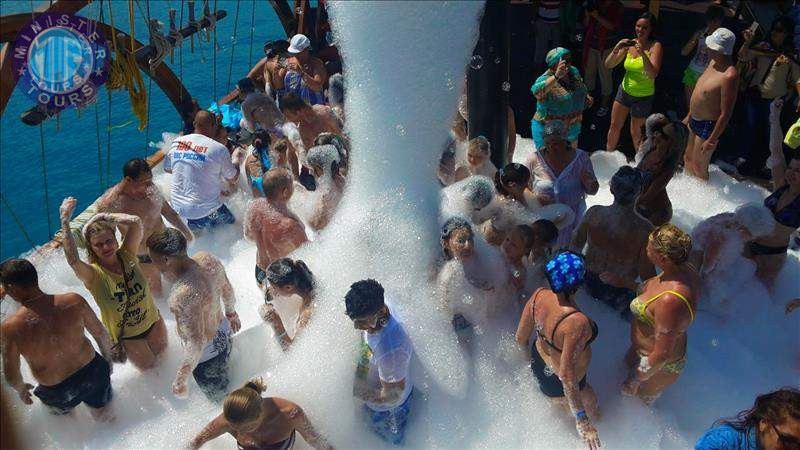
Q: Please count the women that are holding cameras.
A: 2